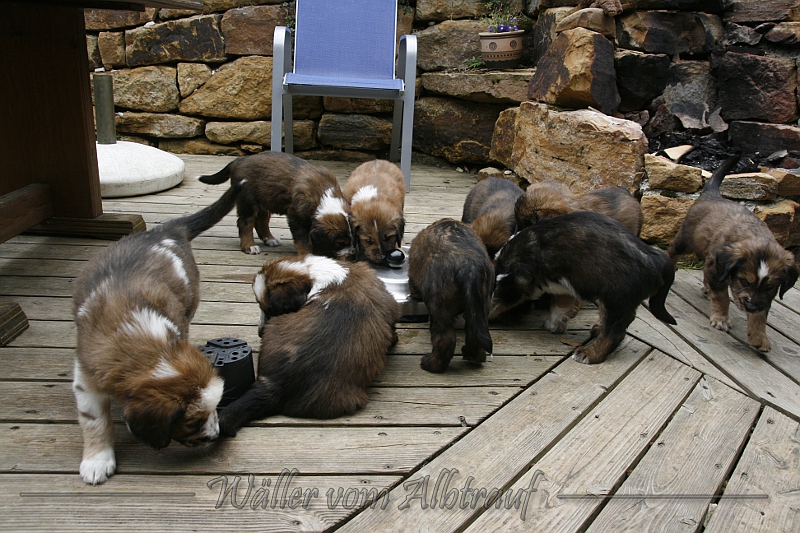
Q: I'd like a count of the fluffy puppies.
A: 9